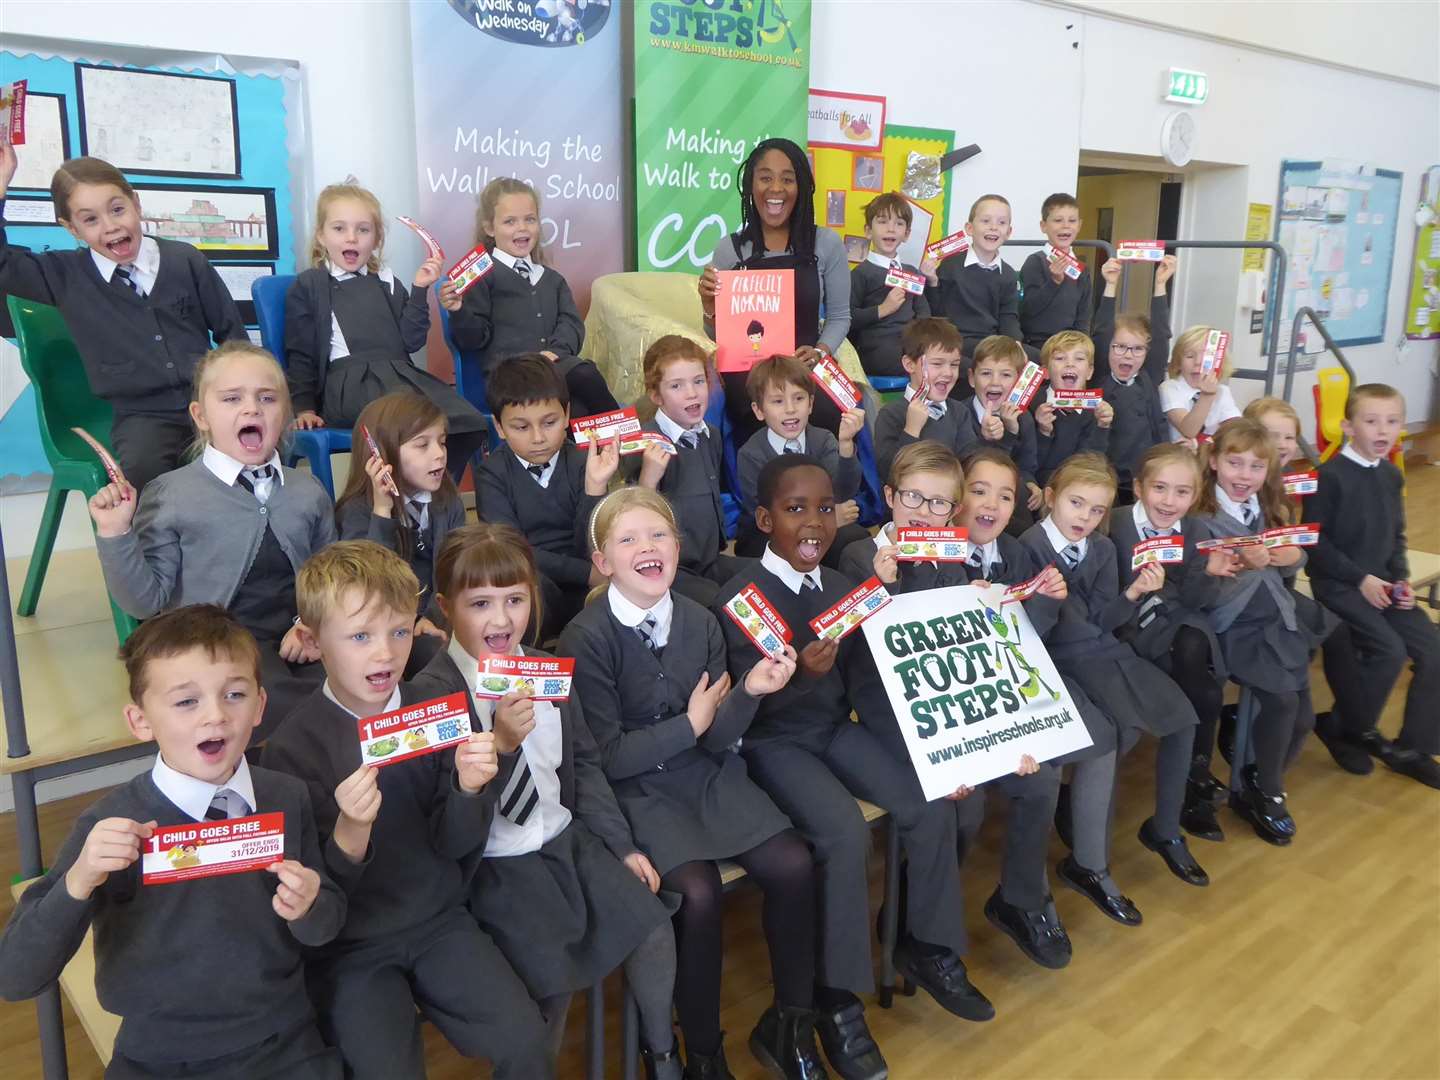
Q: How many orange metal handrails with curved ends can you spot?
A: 0